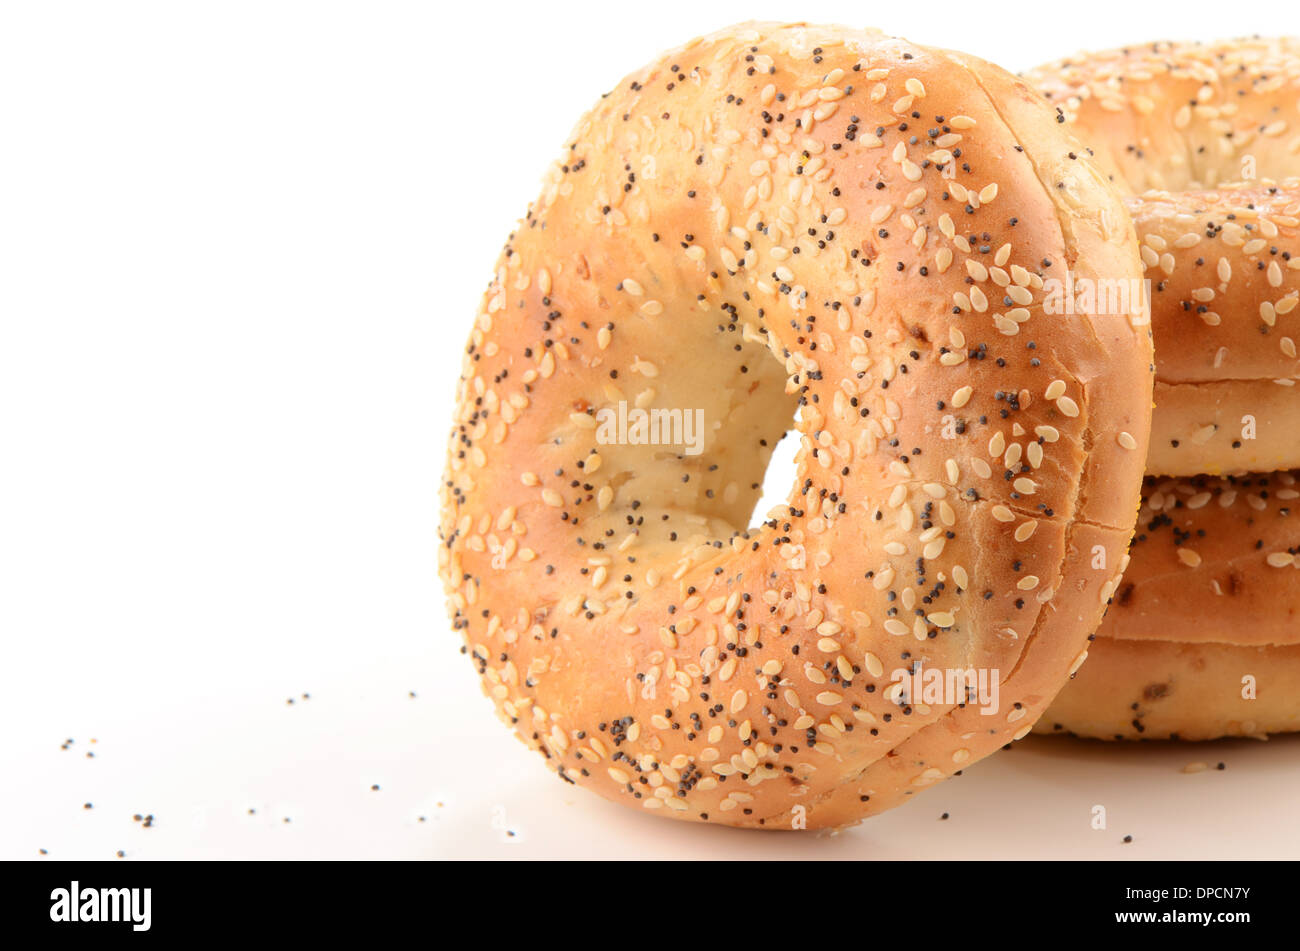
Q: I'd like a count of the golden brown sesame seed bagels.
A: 3